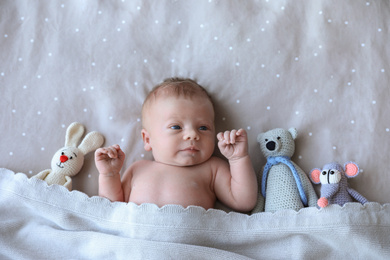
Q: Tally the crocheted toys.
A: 3